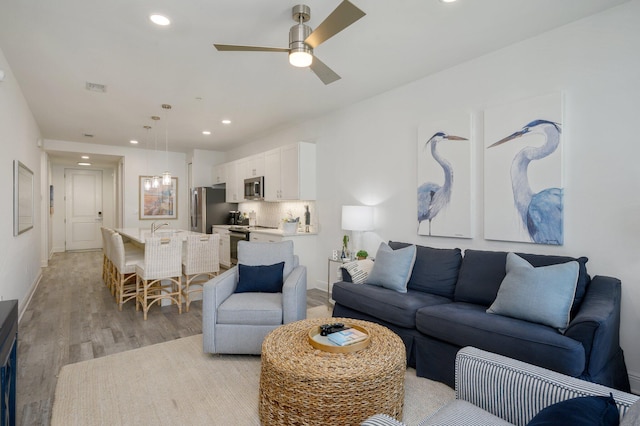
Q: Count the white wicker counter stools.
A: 5